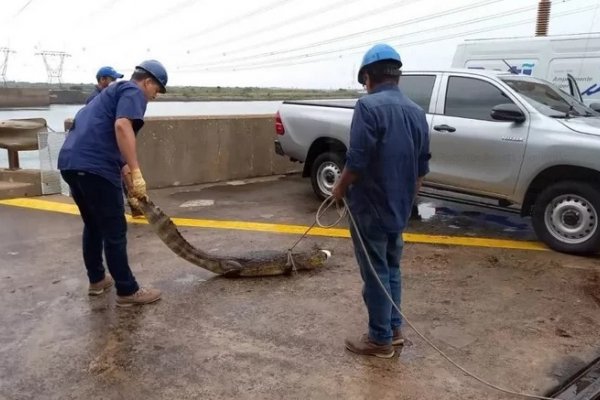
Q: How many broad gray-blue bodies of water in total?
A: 1